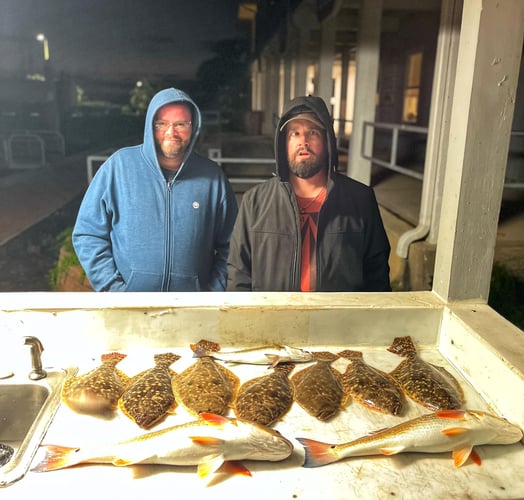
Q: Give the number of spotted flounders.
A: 7